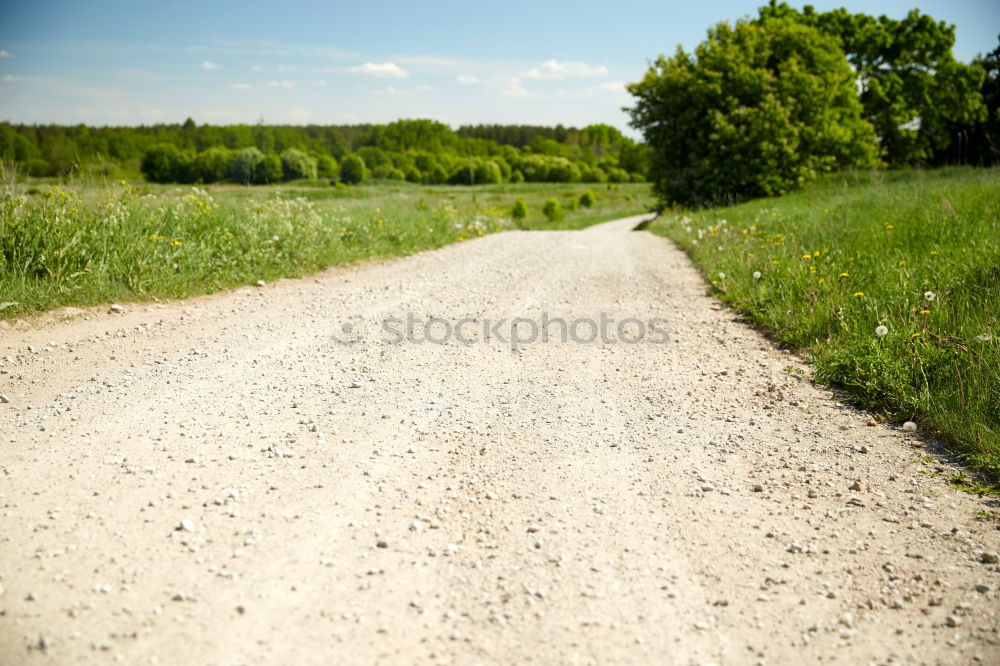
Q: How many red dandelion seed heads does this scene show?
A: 0